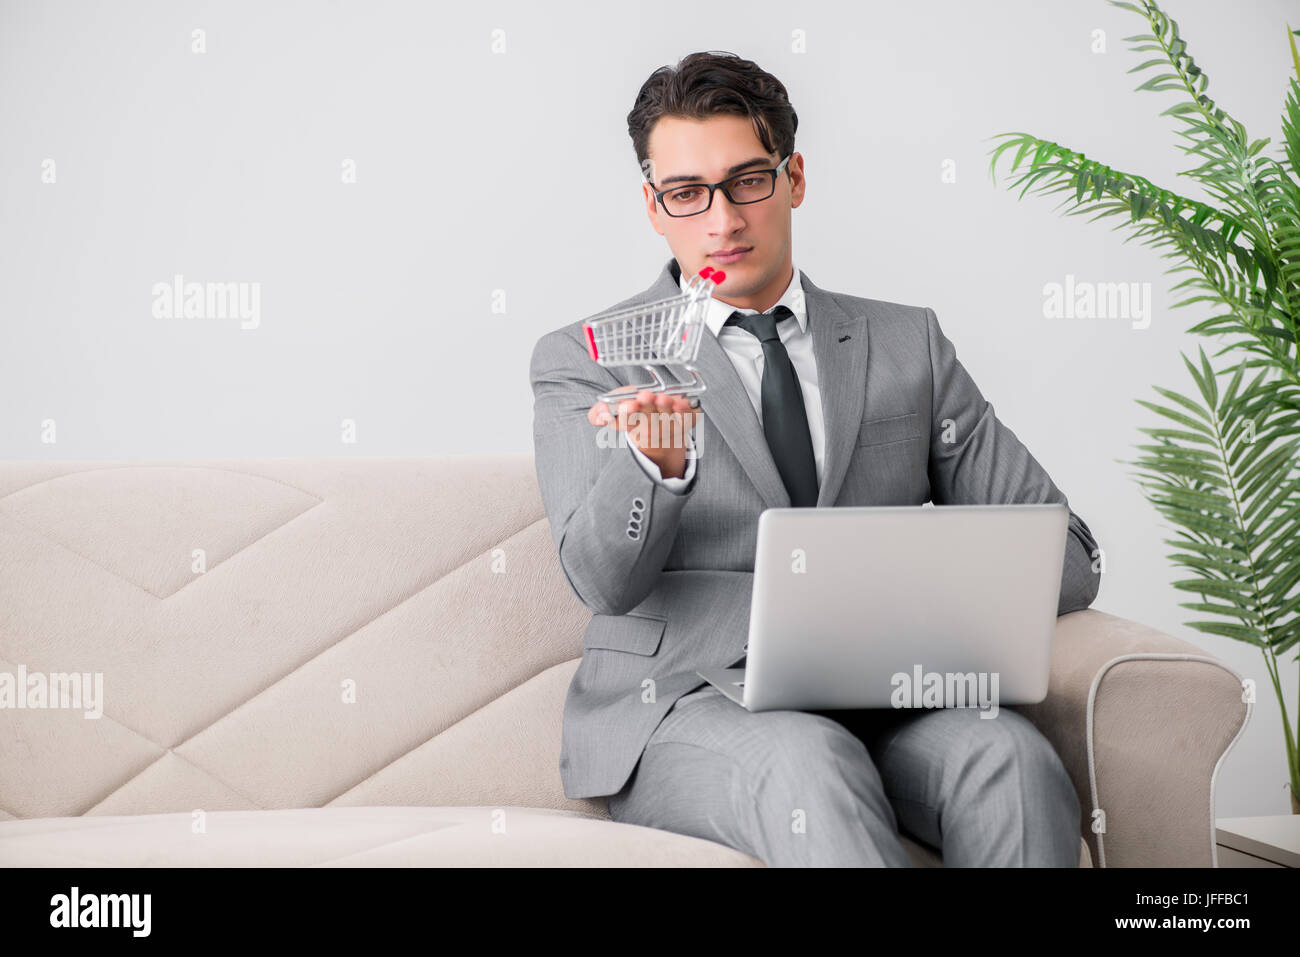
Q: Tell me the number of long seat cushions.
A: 1